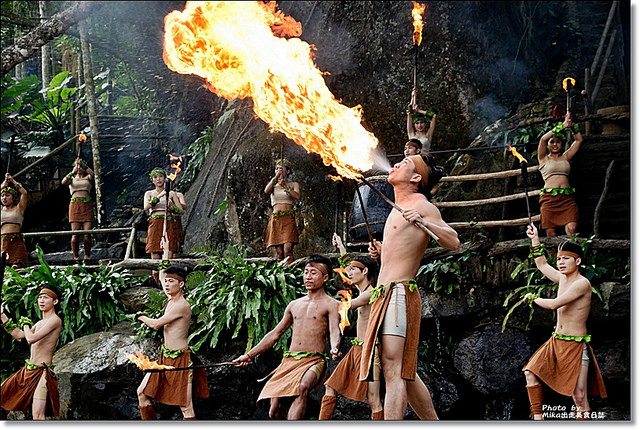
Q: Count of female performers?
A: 6